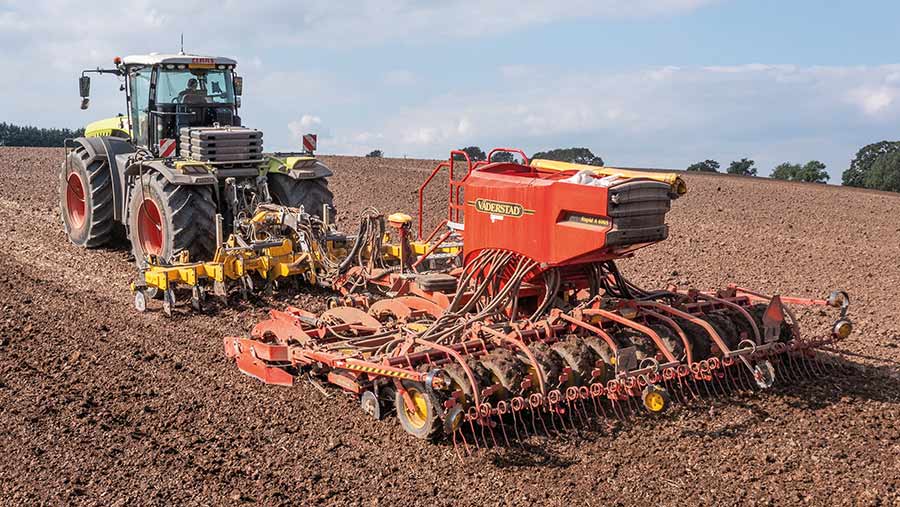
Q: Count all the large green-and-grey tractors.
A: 1